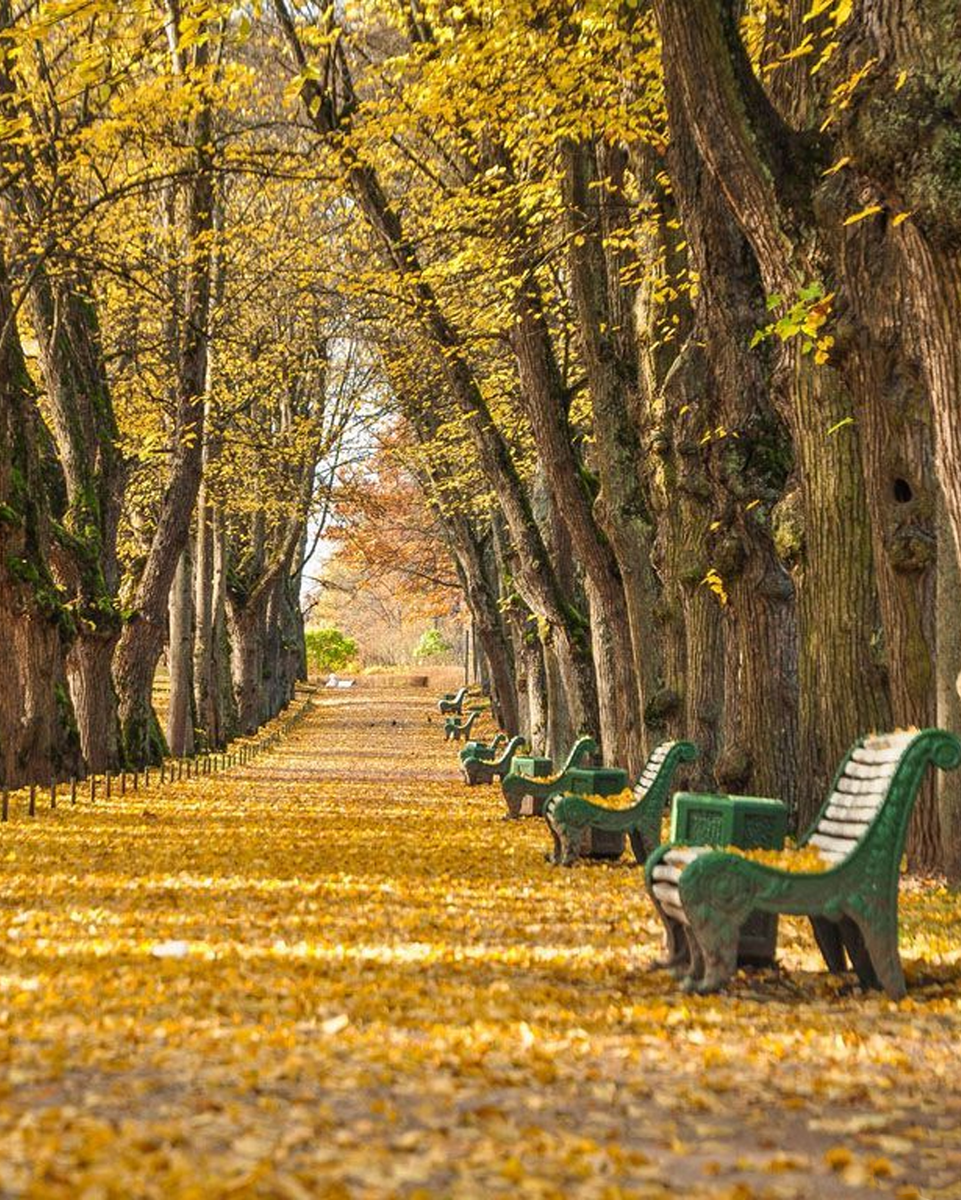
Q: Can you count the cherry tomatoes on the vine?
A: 0